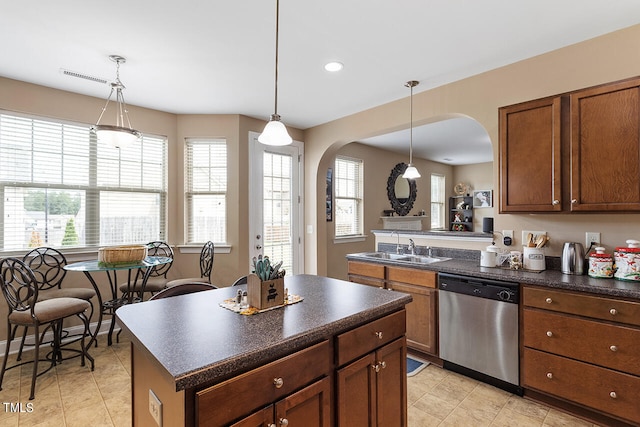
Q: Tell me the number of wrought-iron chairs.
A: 4